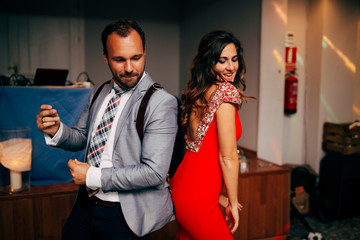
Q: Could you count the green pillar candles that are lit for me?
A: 0